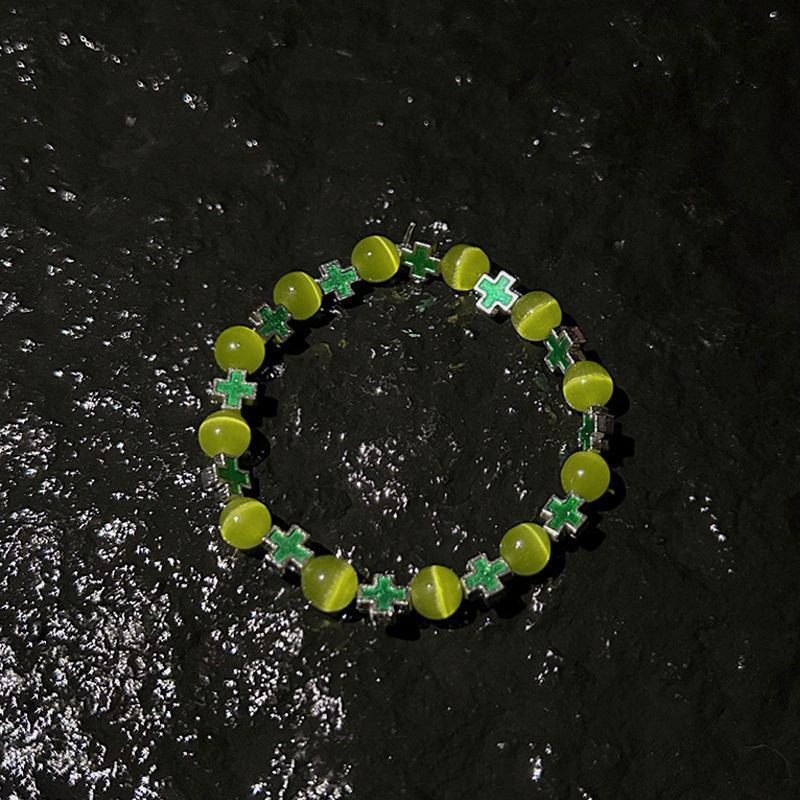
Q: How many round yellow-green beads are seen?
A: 12